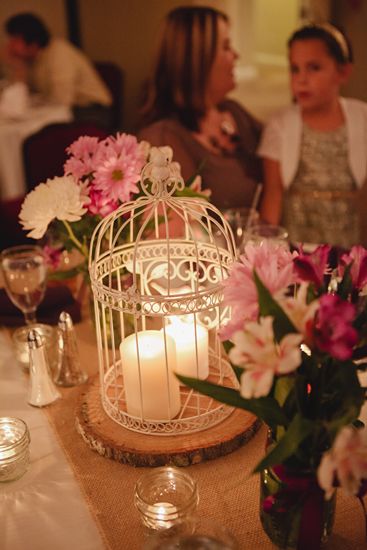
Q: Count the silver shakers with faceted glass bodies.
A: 2